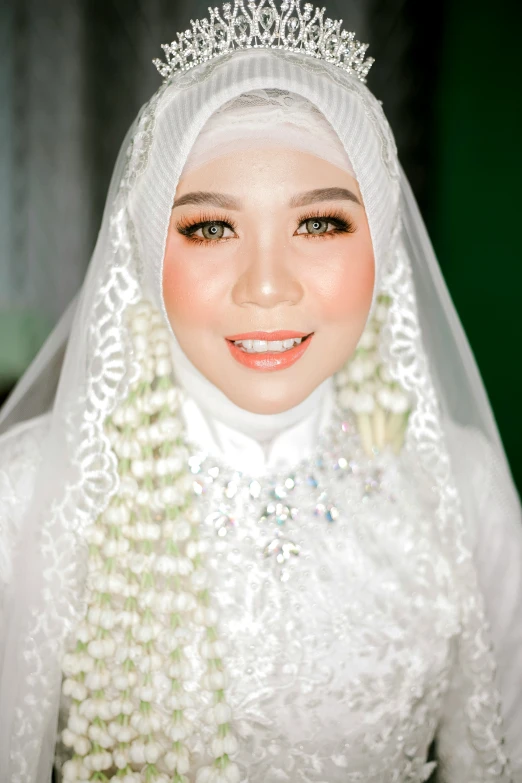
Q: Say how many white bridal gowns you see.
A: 1